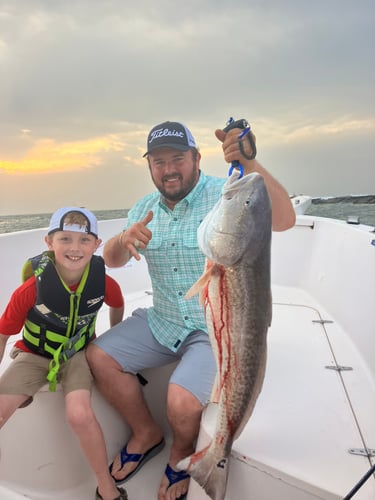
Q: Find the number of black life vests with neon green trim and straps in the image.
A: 1